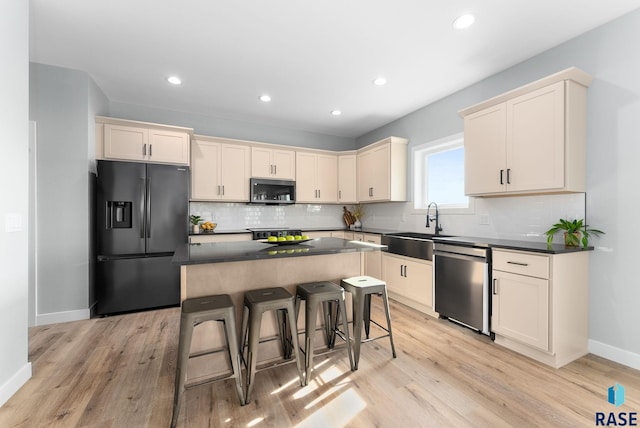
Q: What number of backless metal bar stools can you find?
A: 4